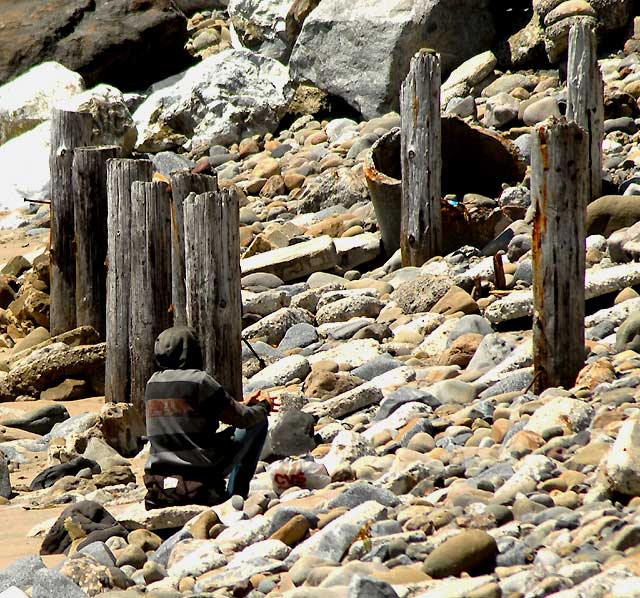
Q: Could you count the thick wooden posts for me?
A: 9